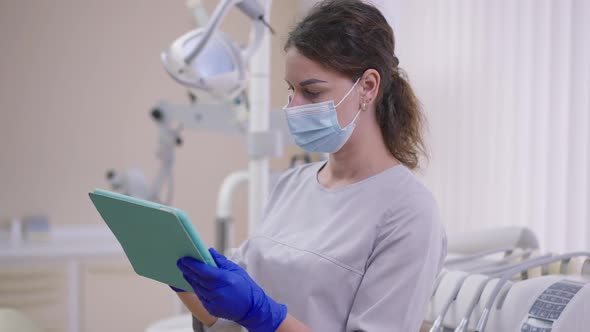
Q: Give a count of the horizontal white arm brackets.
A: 1